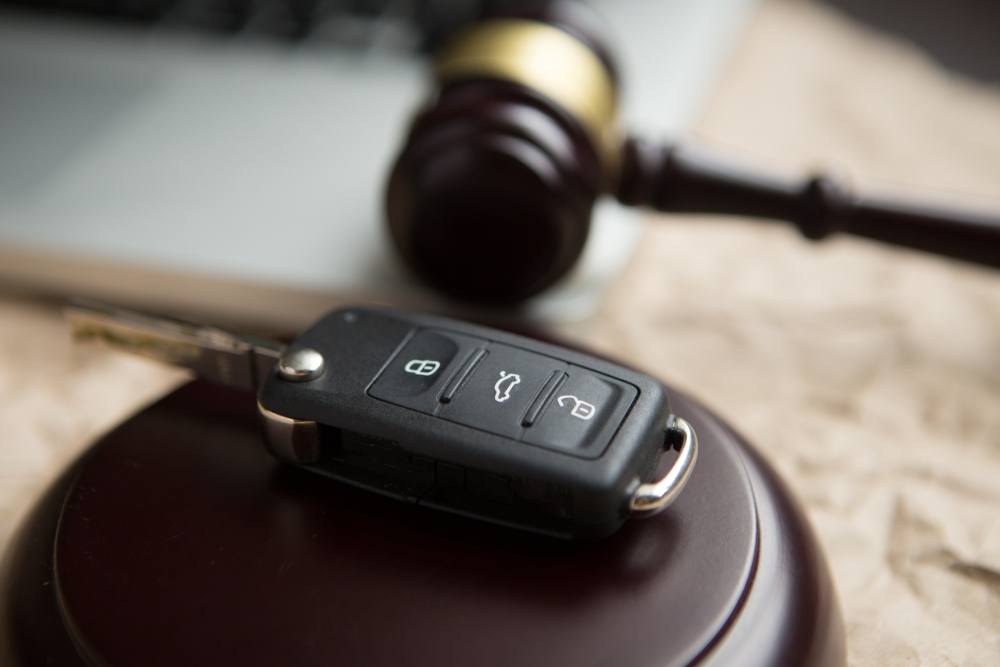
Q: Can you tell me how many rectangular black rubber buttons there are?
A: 3